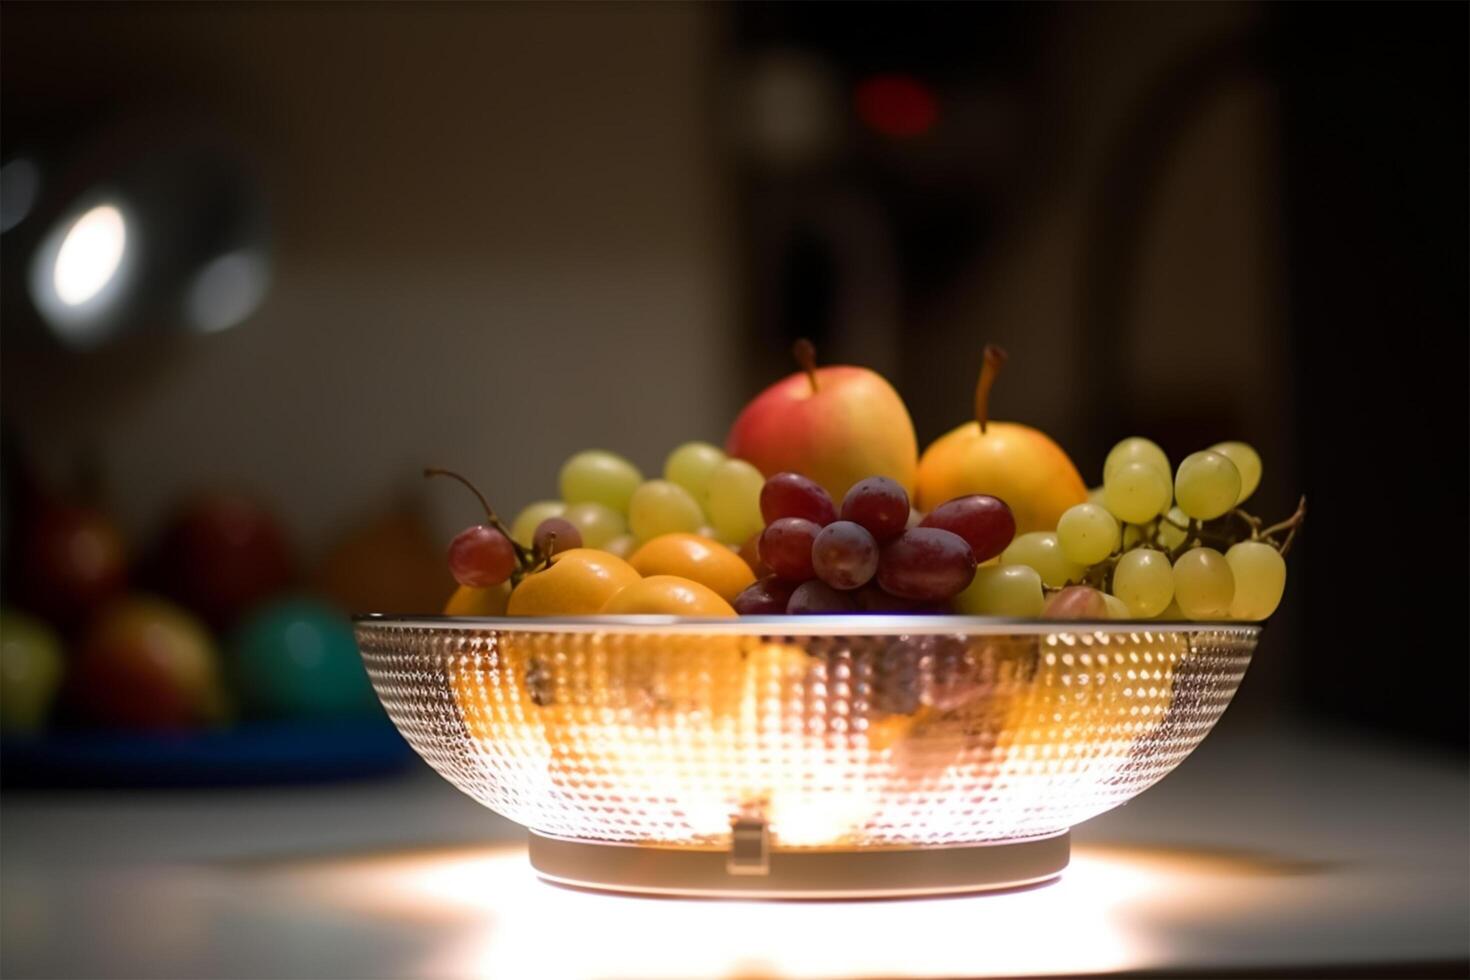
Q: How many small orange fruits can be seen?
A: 4